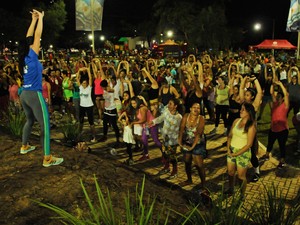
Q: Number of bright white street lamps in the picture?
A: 4